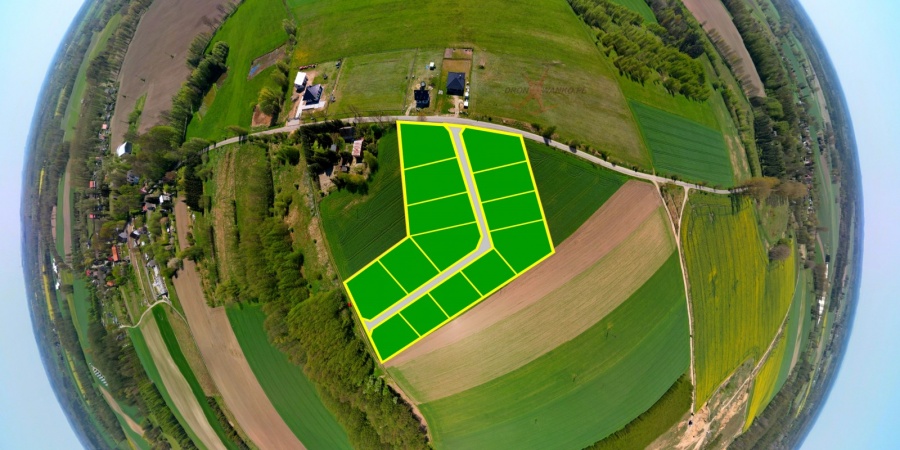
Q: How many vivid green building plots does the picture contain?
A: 14